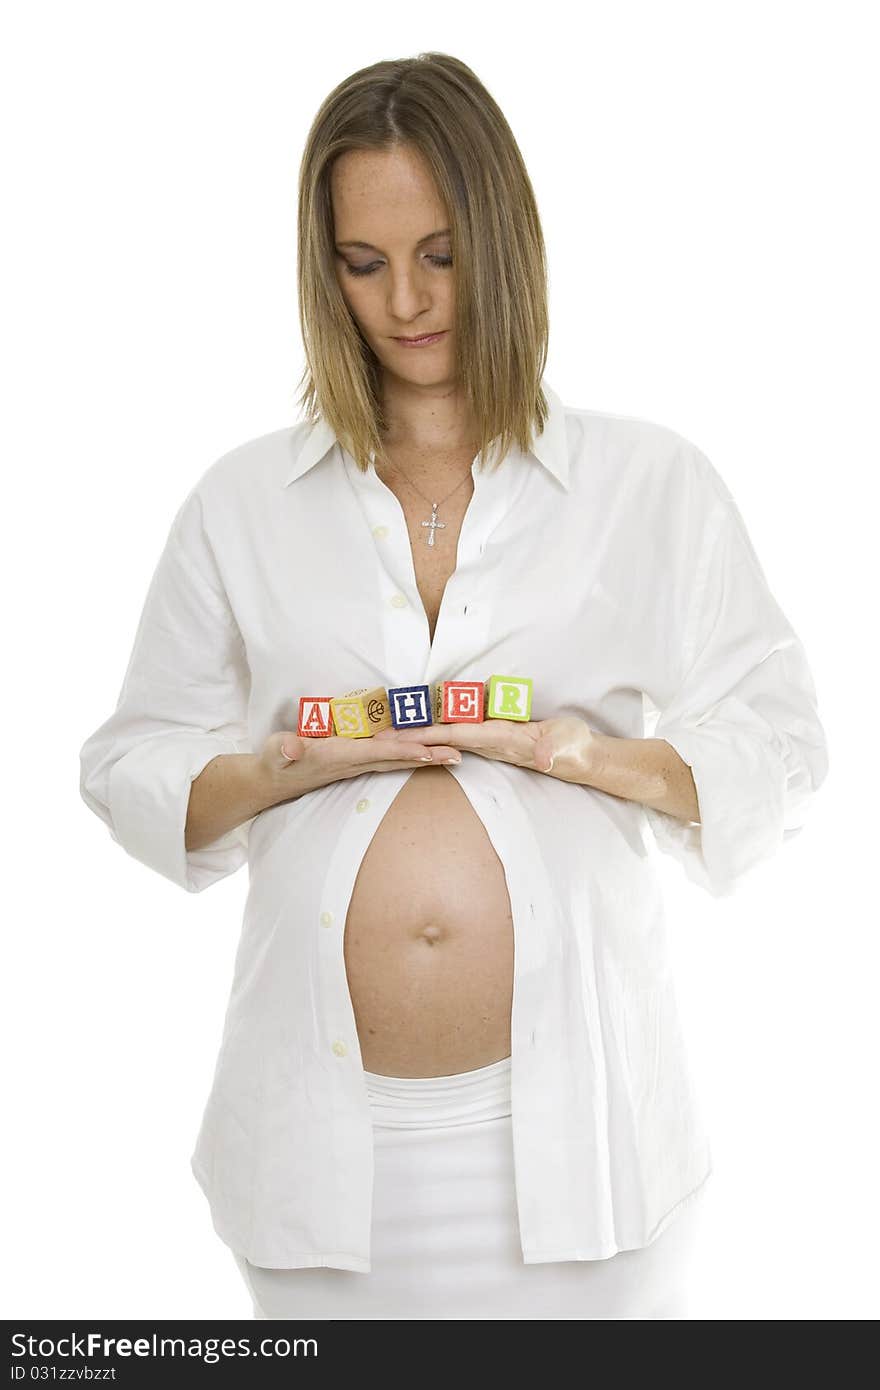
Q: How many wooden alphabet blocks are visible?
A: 5